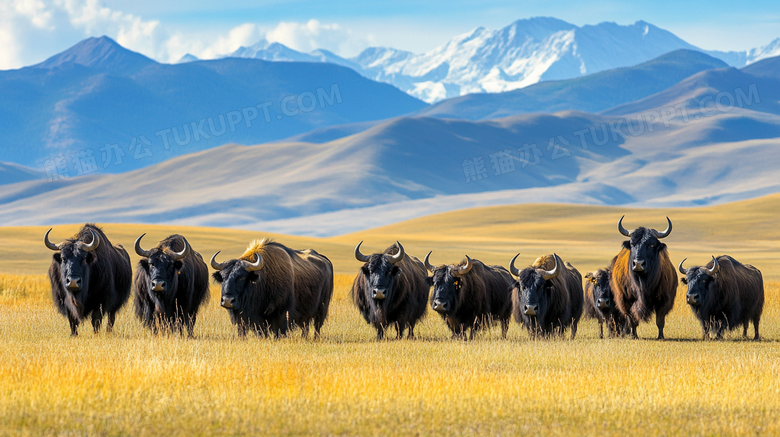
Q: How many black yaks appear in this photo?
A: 9